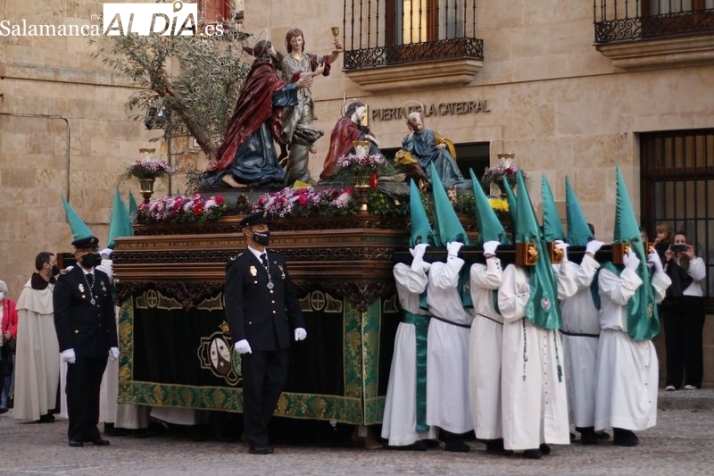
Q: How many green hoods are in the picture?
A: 11